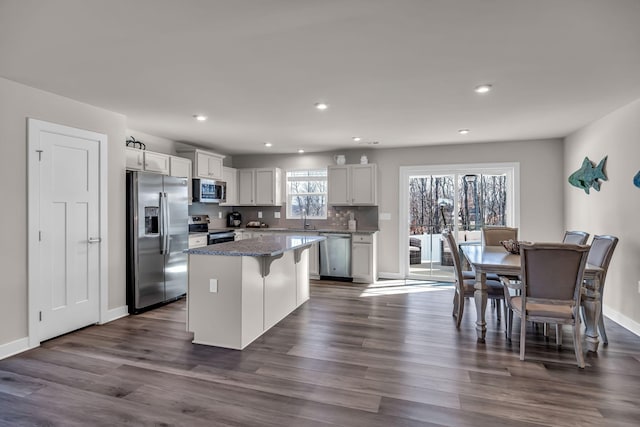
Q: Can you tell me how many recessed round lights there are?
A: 7